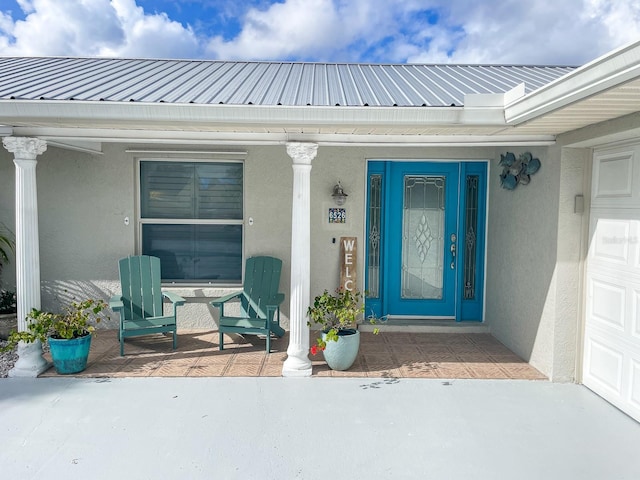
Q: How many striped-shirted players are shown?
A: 0